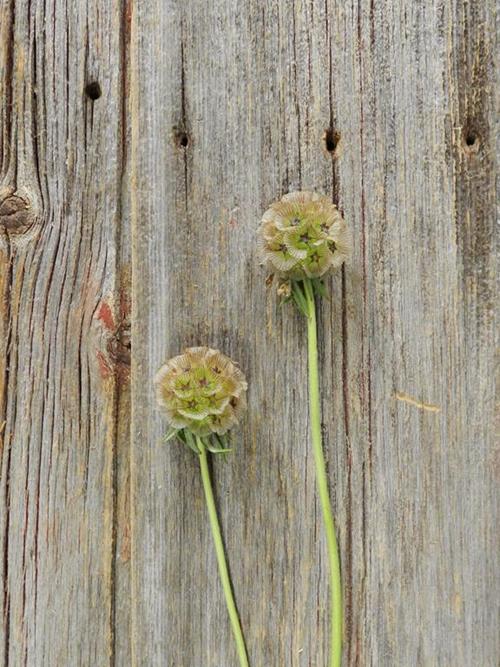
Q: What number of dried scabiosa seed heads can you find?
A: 2